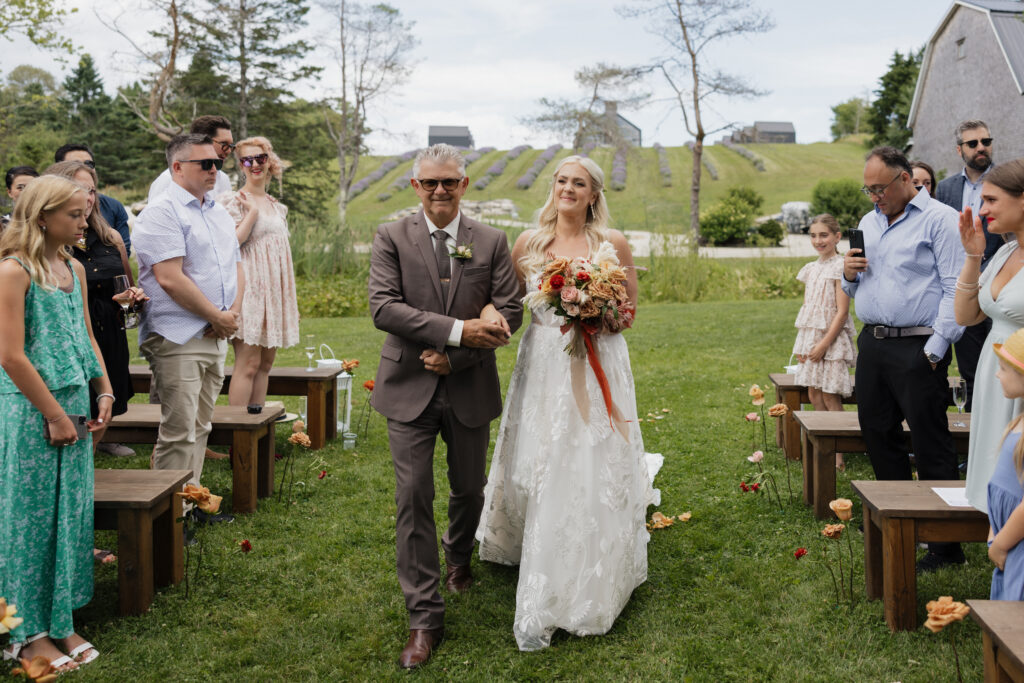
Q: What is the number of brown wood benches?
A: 7